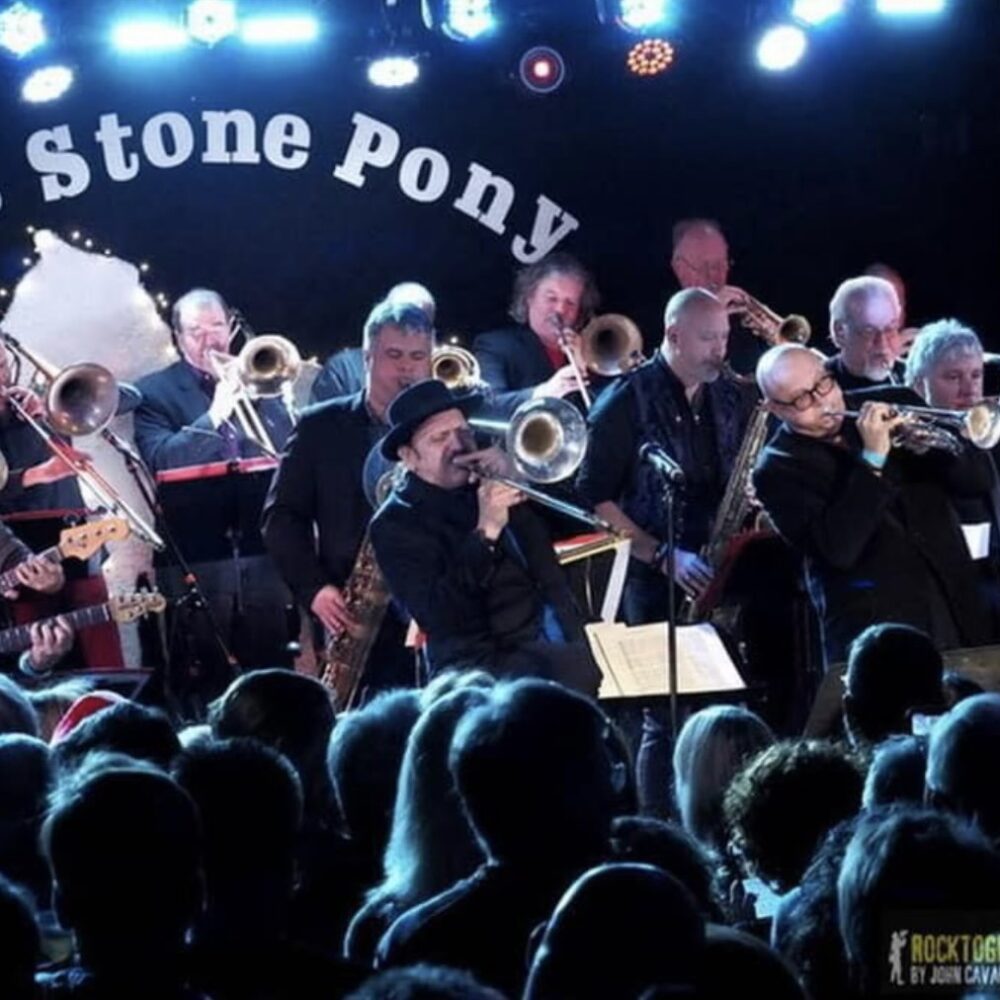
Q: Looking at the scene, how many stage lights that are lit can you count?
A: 13